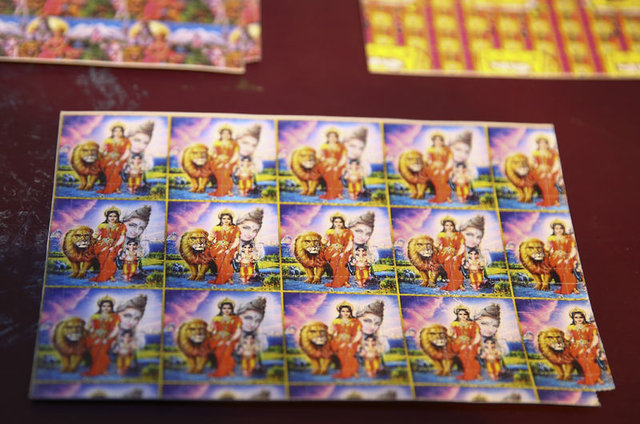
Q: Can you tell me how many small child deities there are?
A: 12